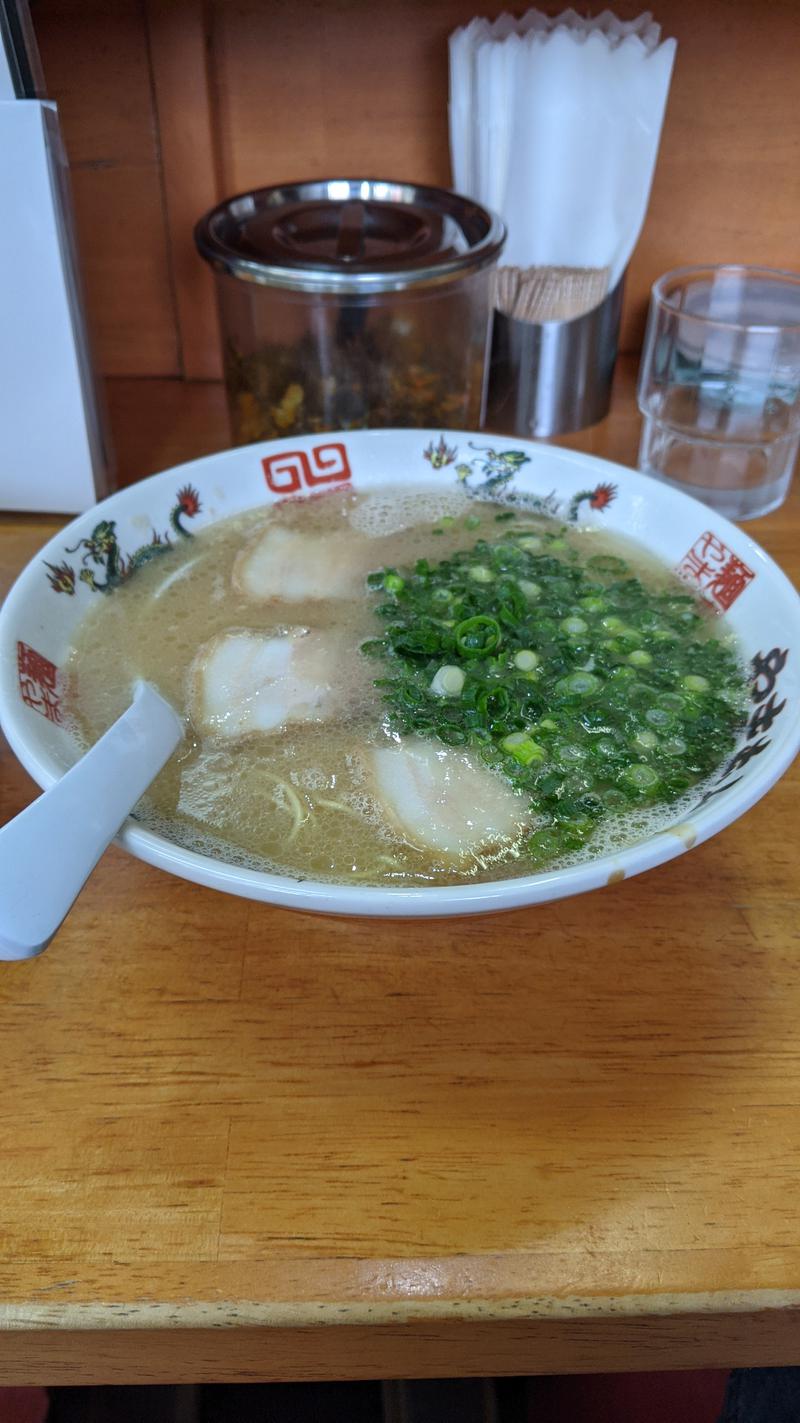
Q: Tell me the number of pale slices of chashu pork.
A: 3